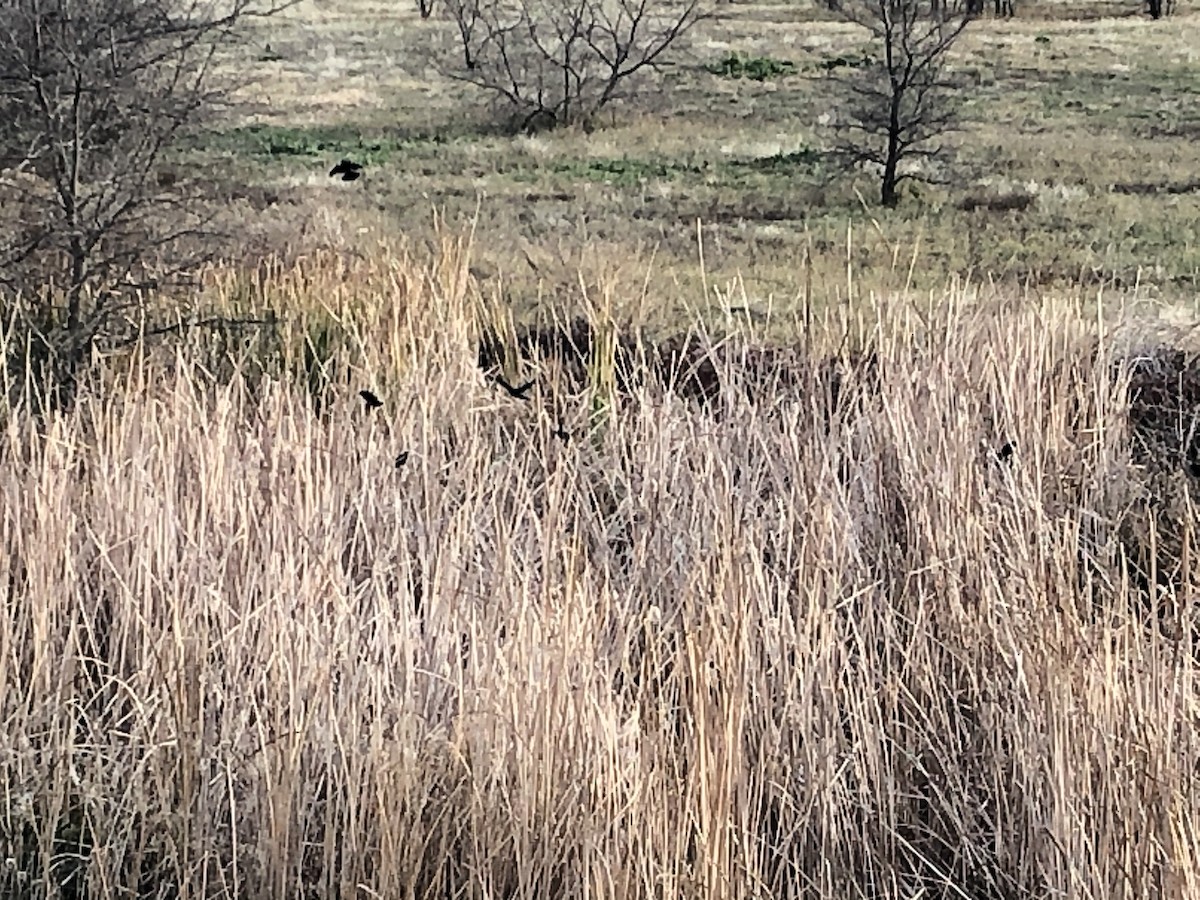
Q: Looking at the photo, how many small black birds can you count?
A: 6